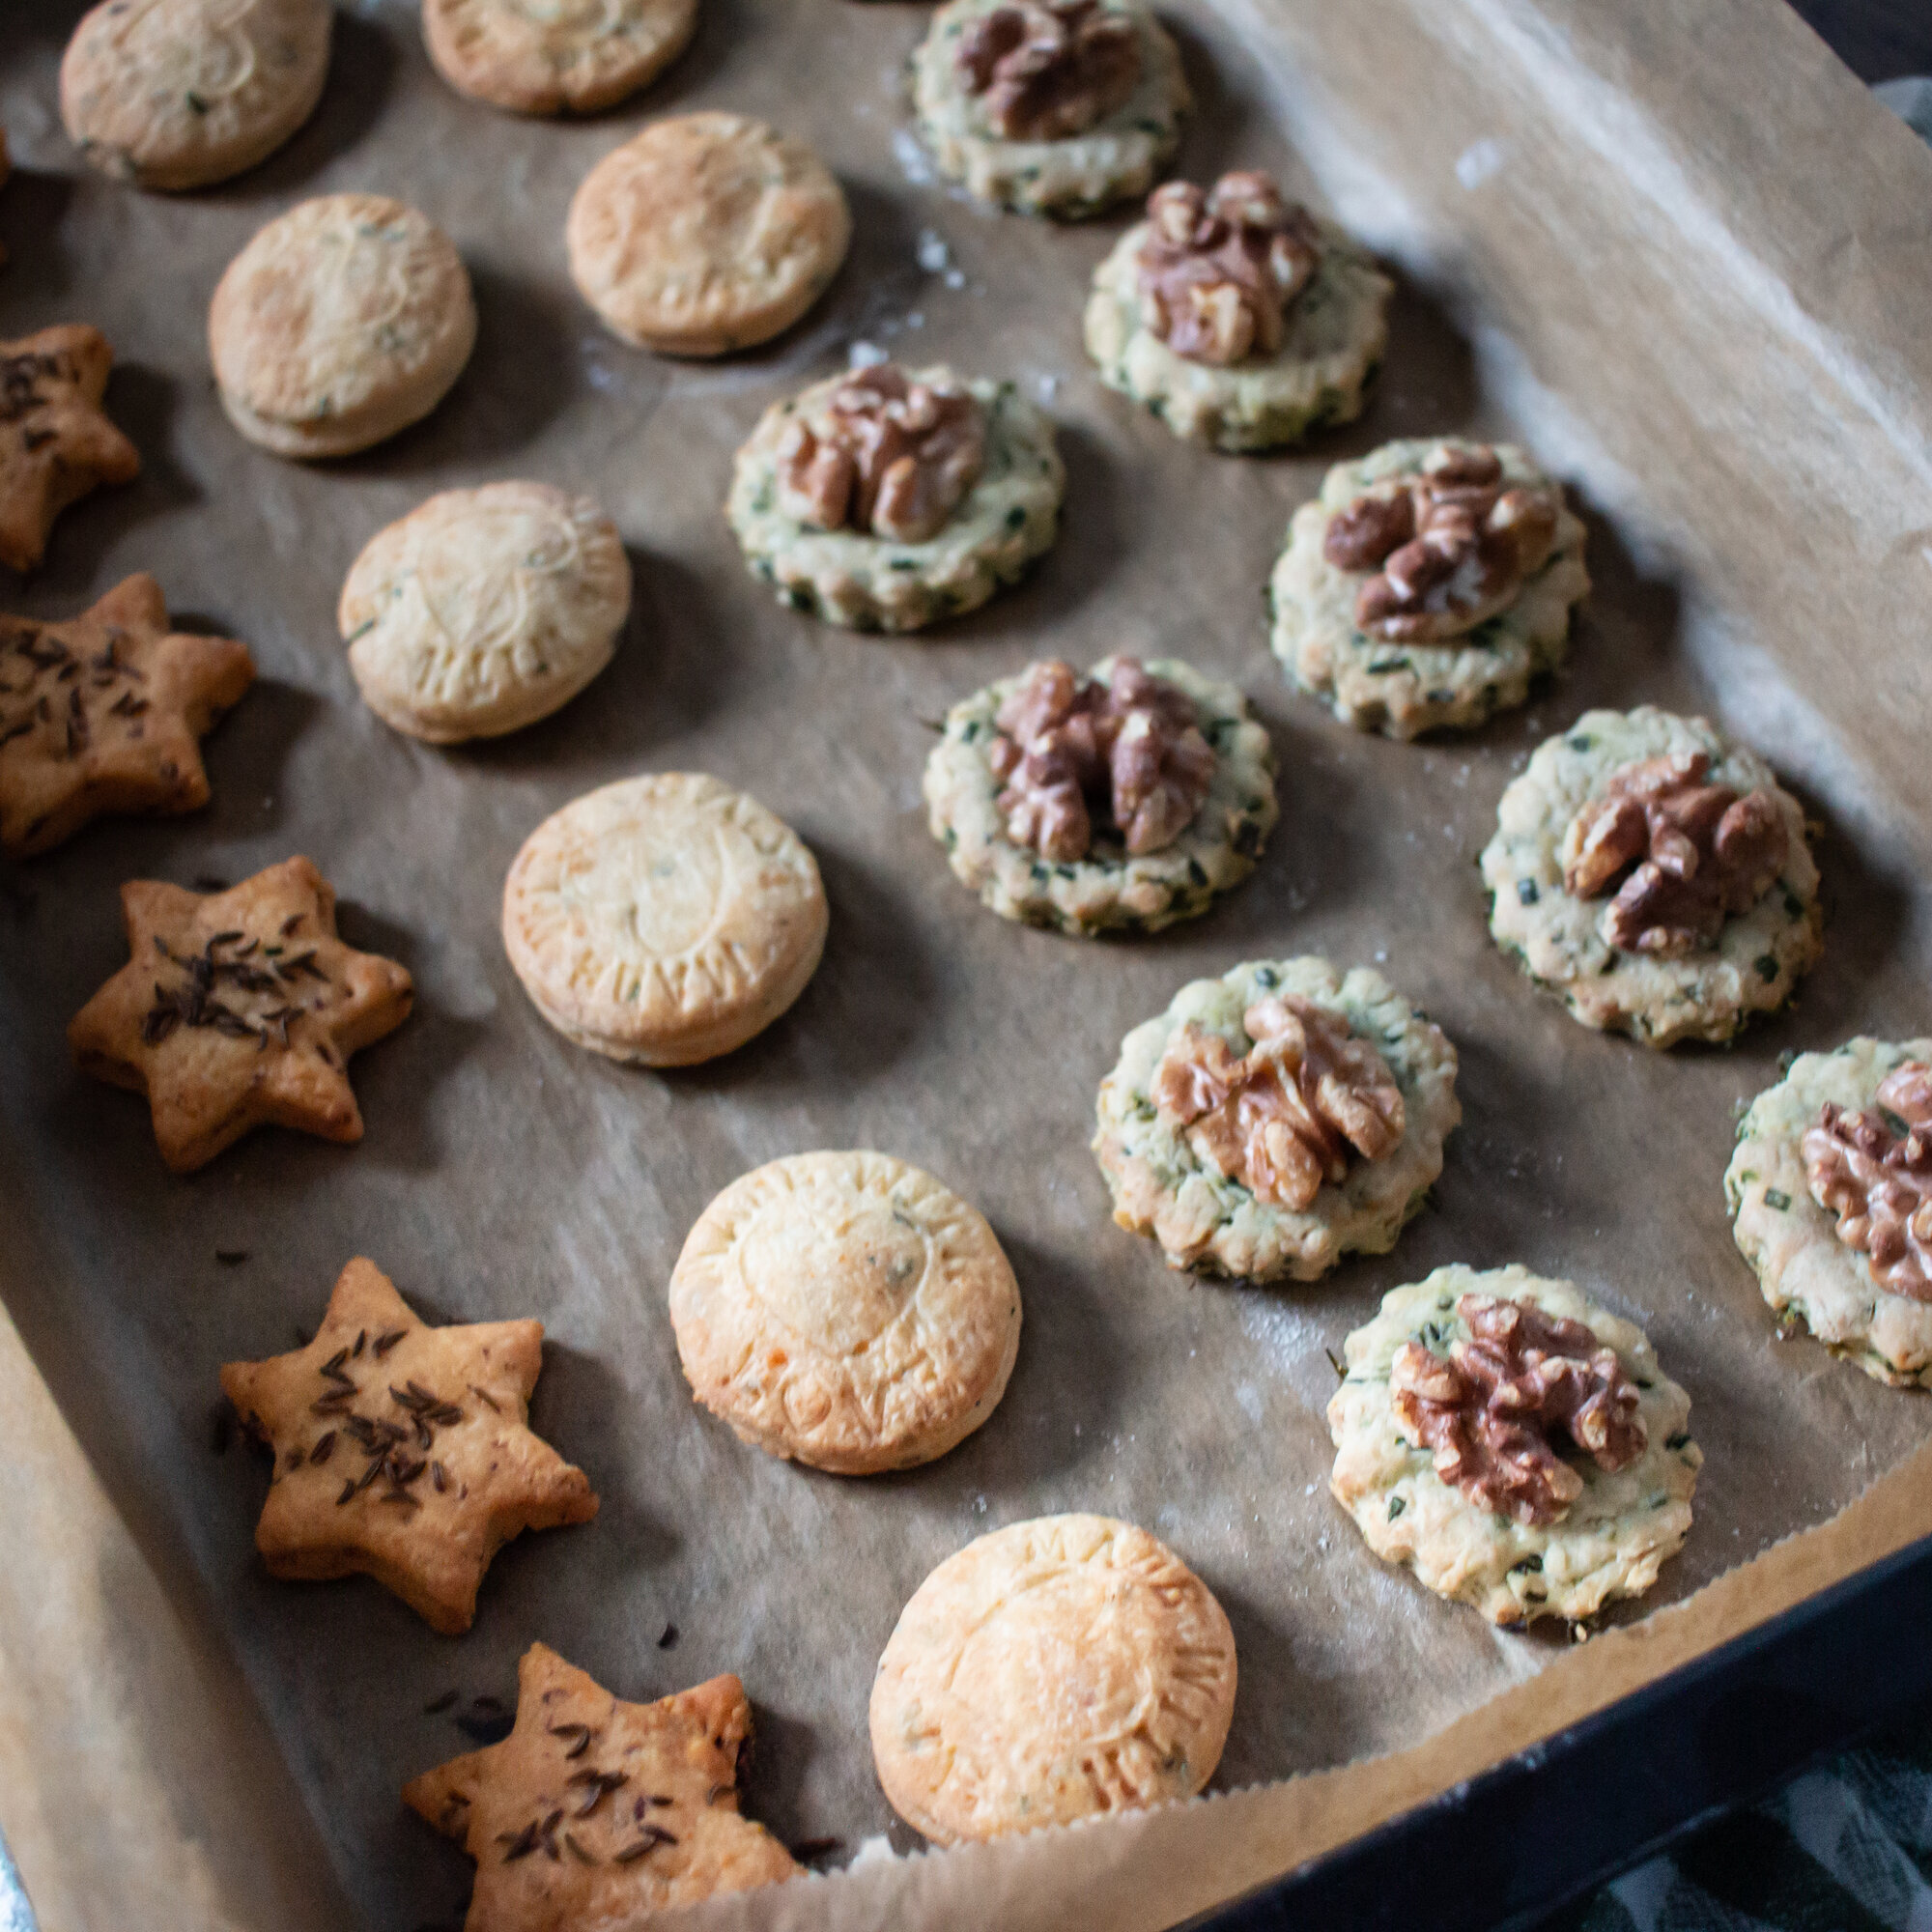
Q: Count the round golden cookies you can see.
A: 8